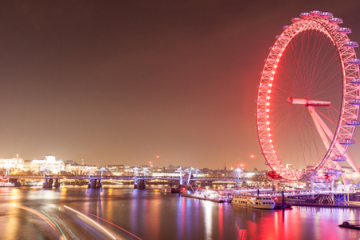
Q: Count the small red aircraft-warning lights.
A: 4